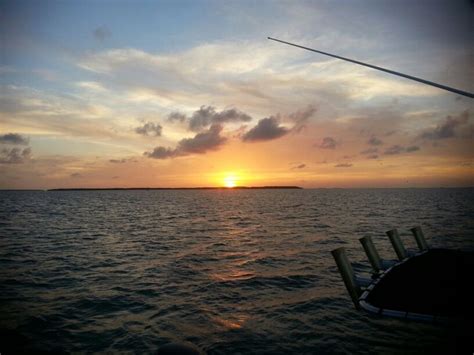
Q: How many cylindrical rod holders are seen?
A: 4